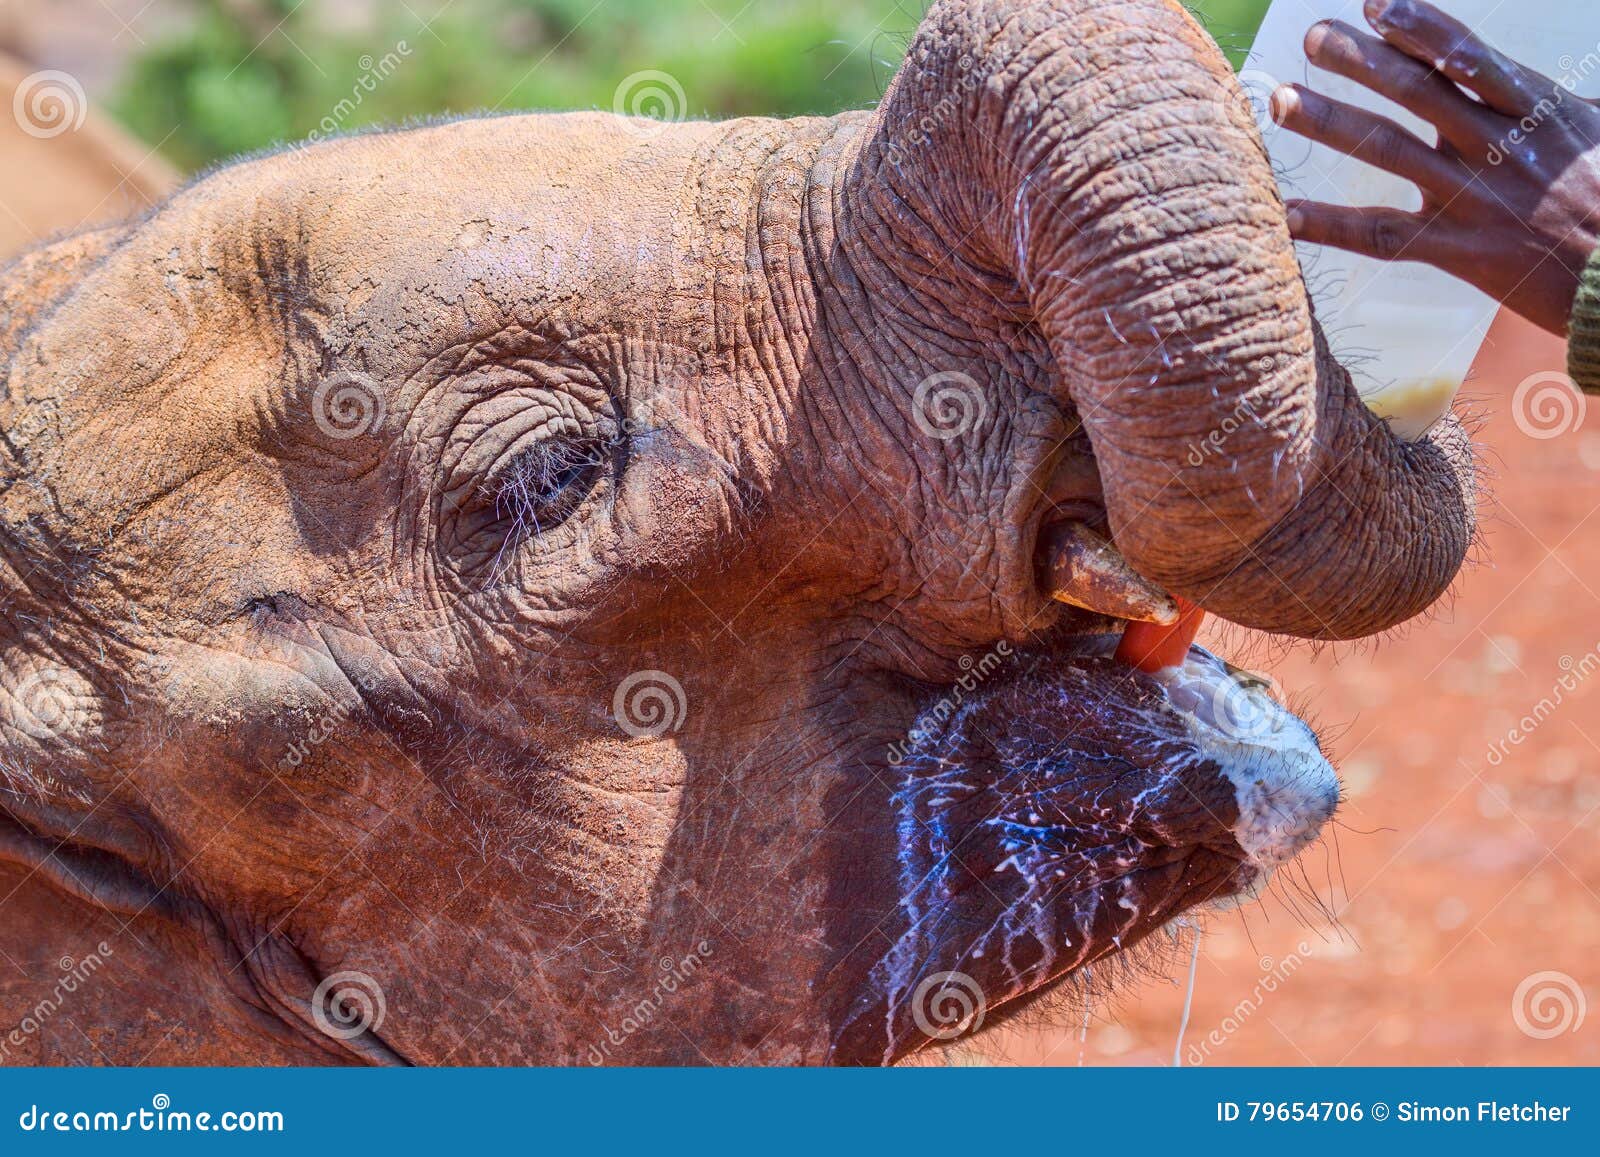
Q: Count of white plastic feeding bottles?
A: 1